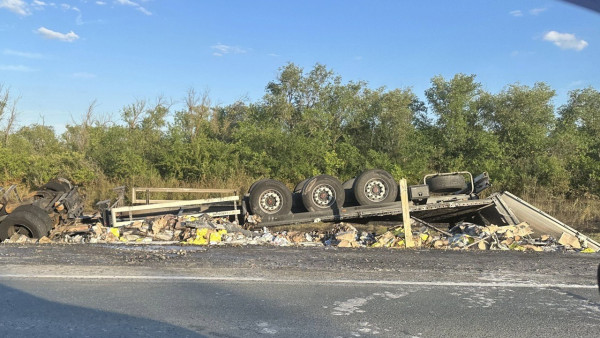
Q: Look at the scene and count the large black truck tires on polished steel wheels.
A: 3